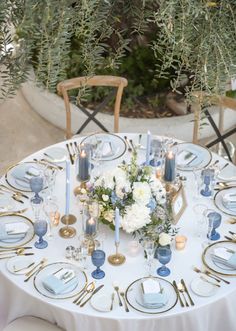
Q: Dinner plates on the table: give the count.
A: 8